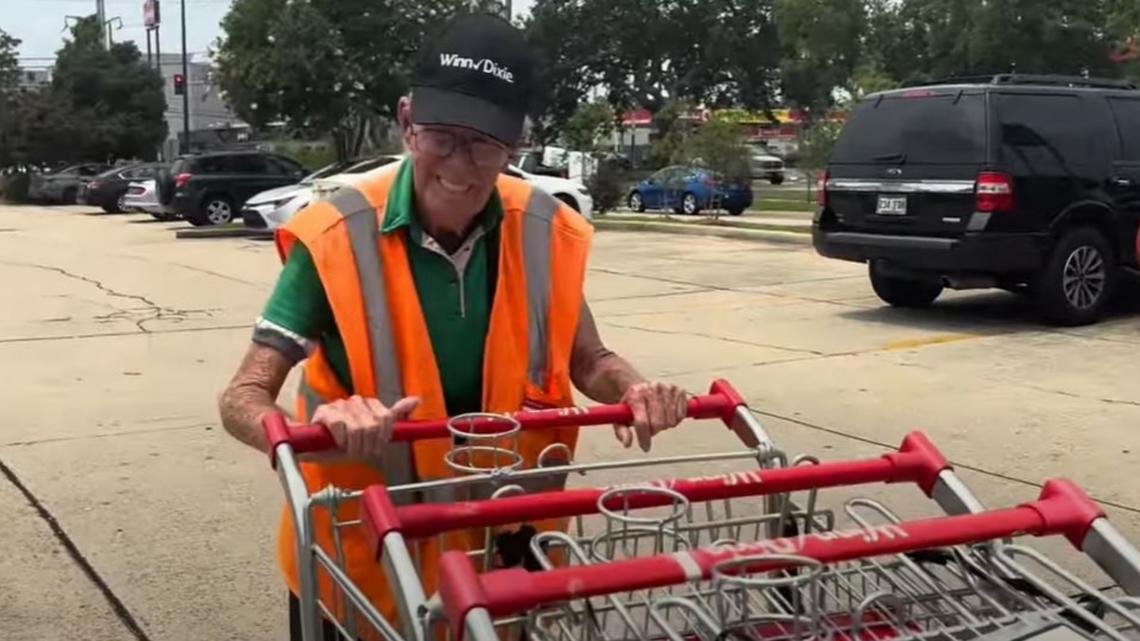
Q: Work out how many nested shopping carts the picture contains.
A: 3